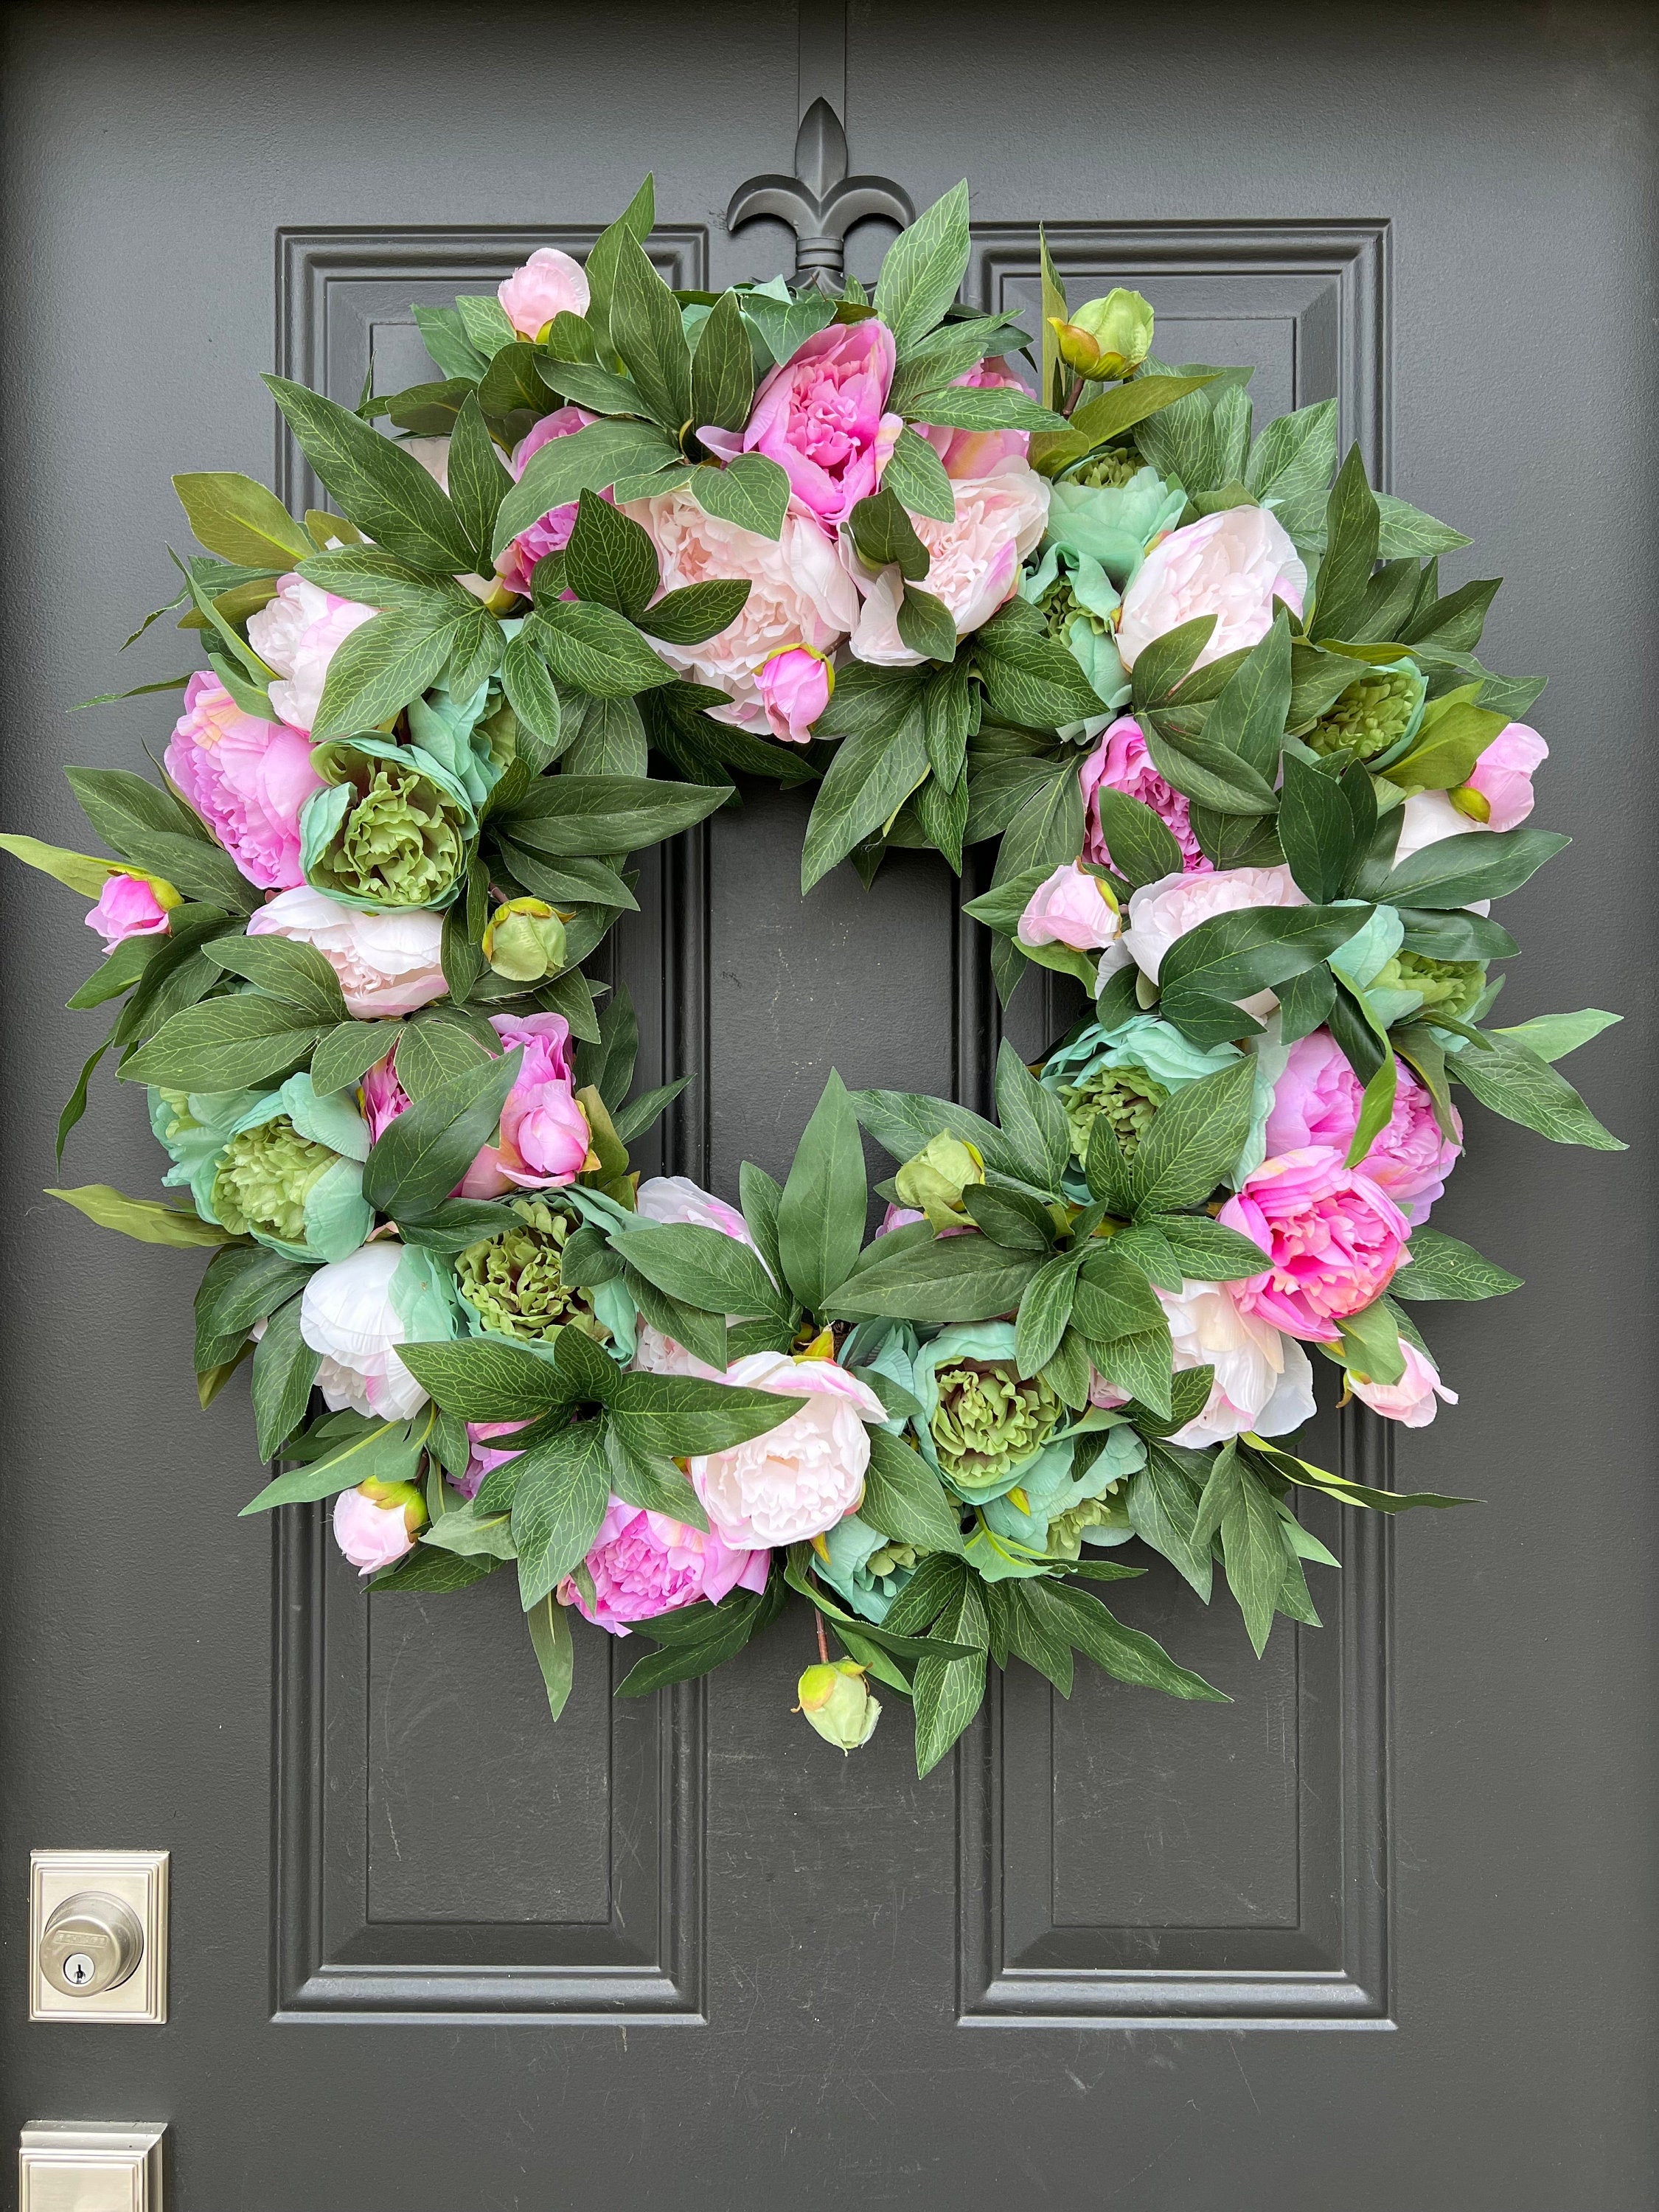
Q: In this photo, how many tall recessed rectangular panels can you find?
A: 2